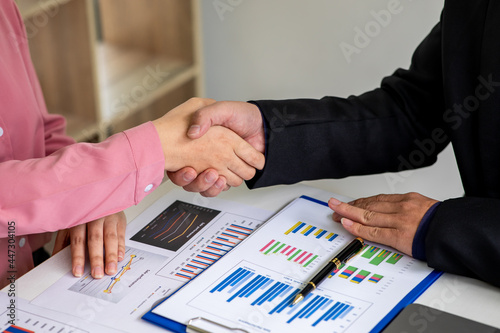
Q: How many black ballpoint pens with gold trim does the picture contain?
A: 1